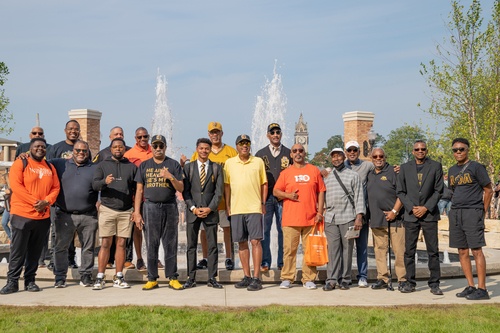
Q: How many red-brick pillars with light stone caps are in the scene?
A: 2